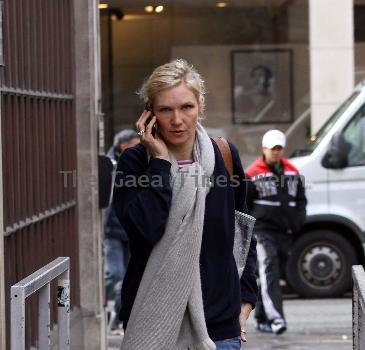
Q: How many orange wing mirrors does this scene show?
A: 0